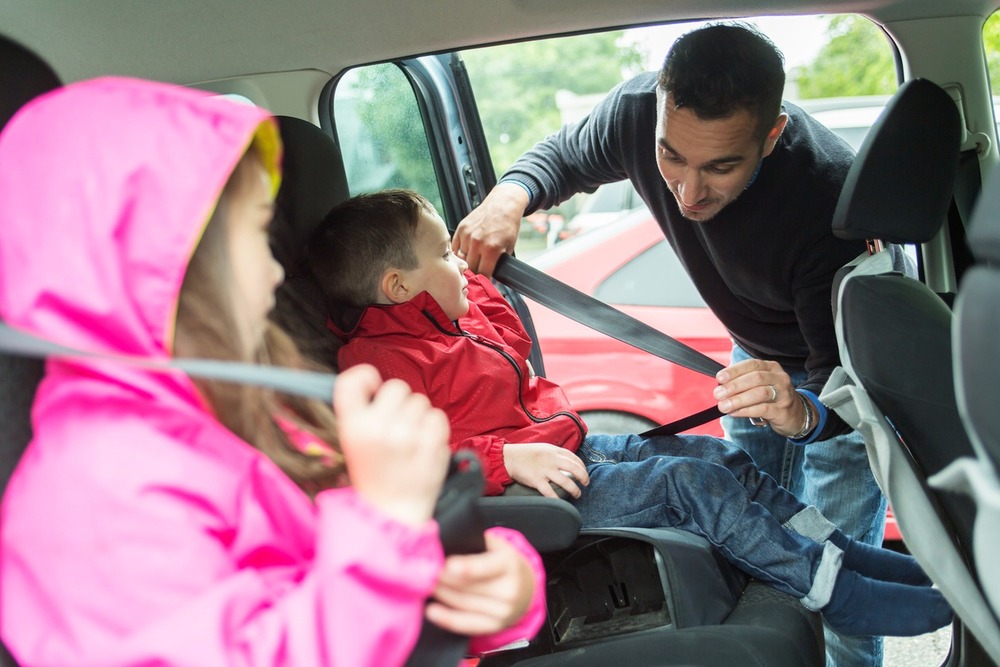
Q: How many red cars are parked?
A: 1